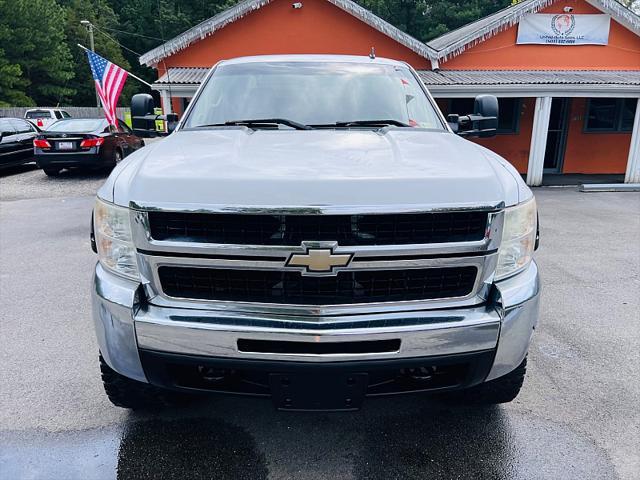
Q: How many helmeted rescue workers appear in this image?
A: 0